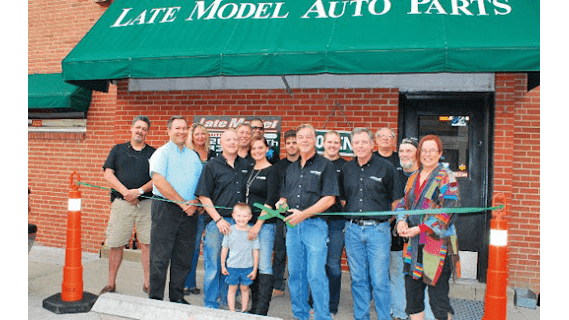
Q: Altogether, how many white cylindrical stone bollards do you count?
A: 0